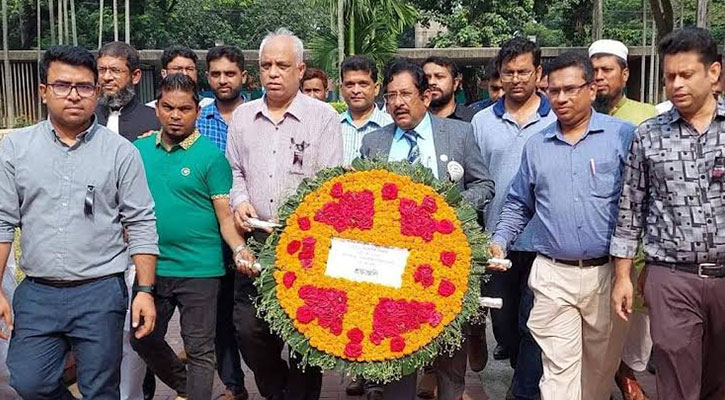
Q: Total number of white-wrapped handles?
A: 4